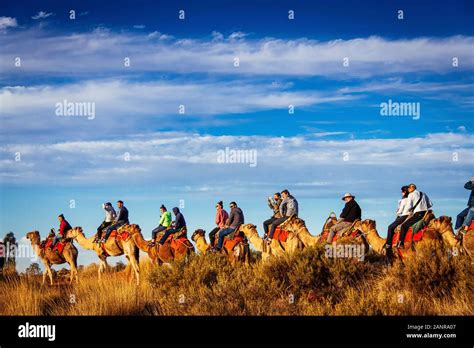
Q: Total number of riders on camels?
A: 13